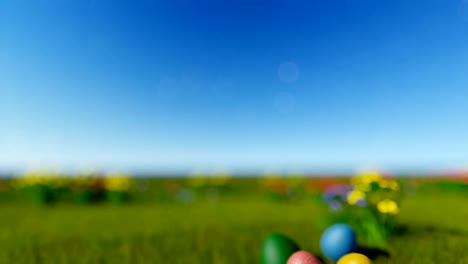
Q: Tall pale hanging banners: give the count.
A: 0